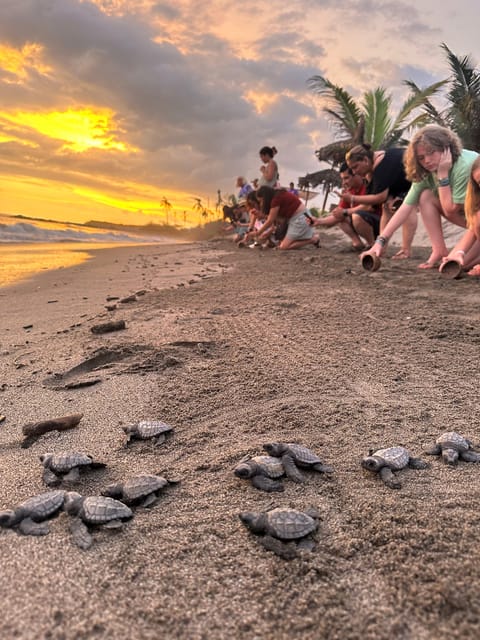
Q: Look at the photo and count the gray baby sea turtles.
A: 10